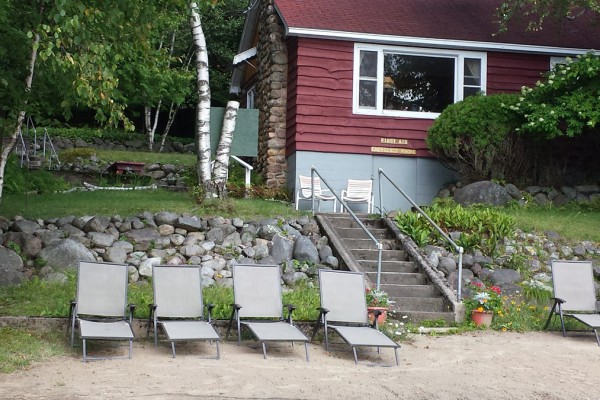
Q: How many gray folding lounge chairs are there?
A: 5